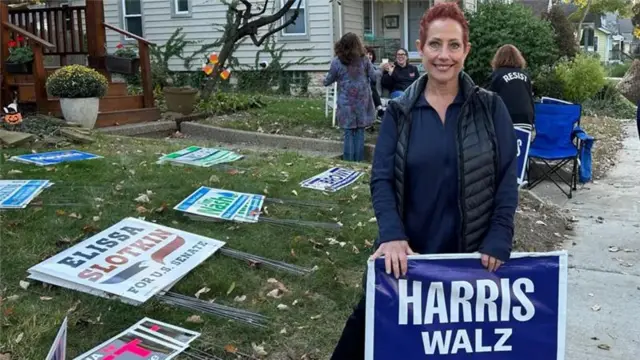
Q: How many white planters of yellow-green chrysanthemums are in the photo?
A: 1